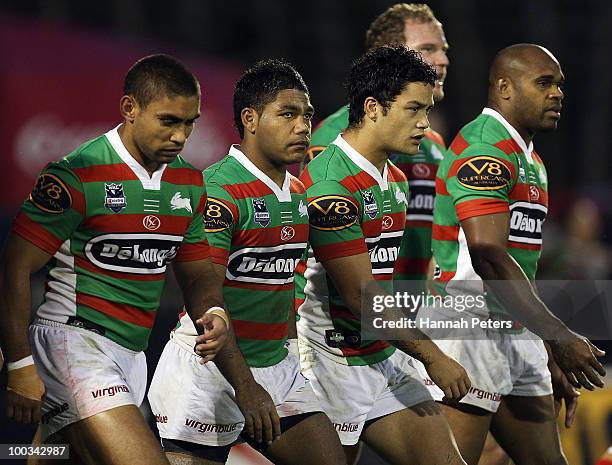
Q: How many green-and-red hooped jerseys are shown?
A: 5